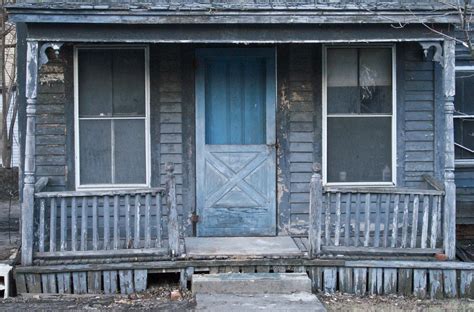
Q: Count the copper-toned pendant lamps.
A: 0